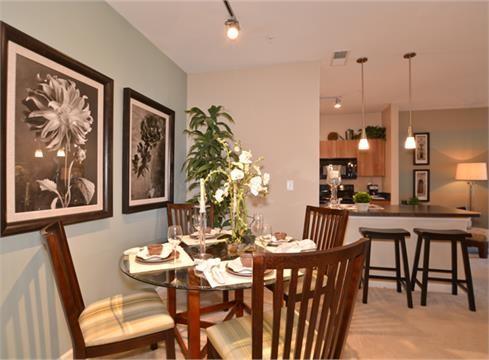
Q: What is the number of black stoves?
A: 1